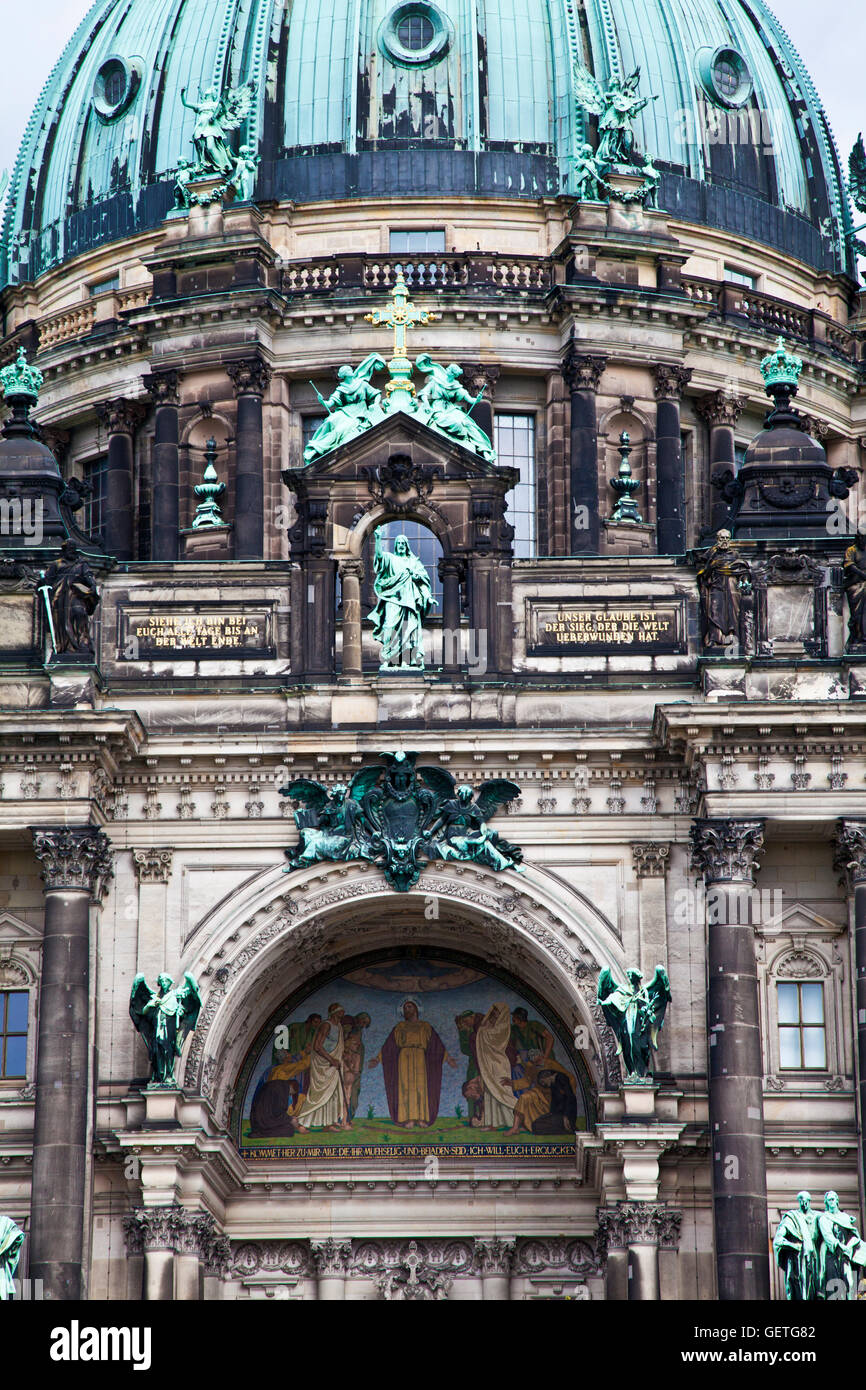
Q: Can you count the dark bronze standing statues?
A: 3